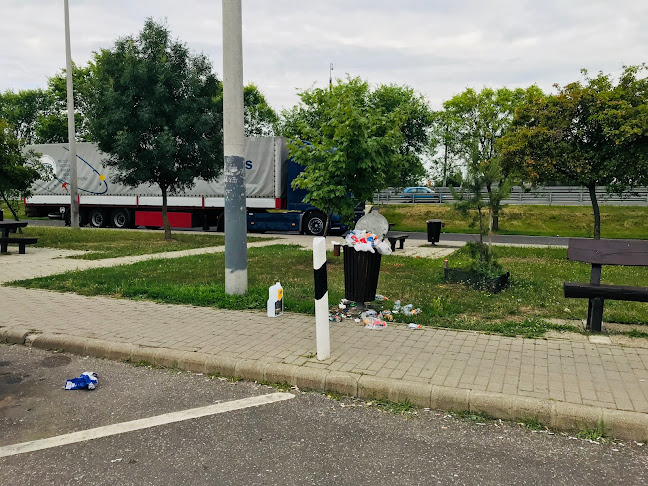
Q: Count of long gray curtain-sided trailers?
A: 1